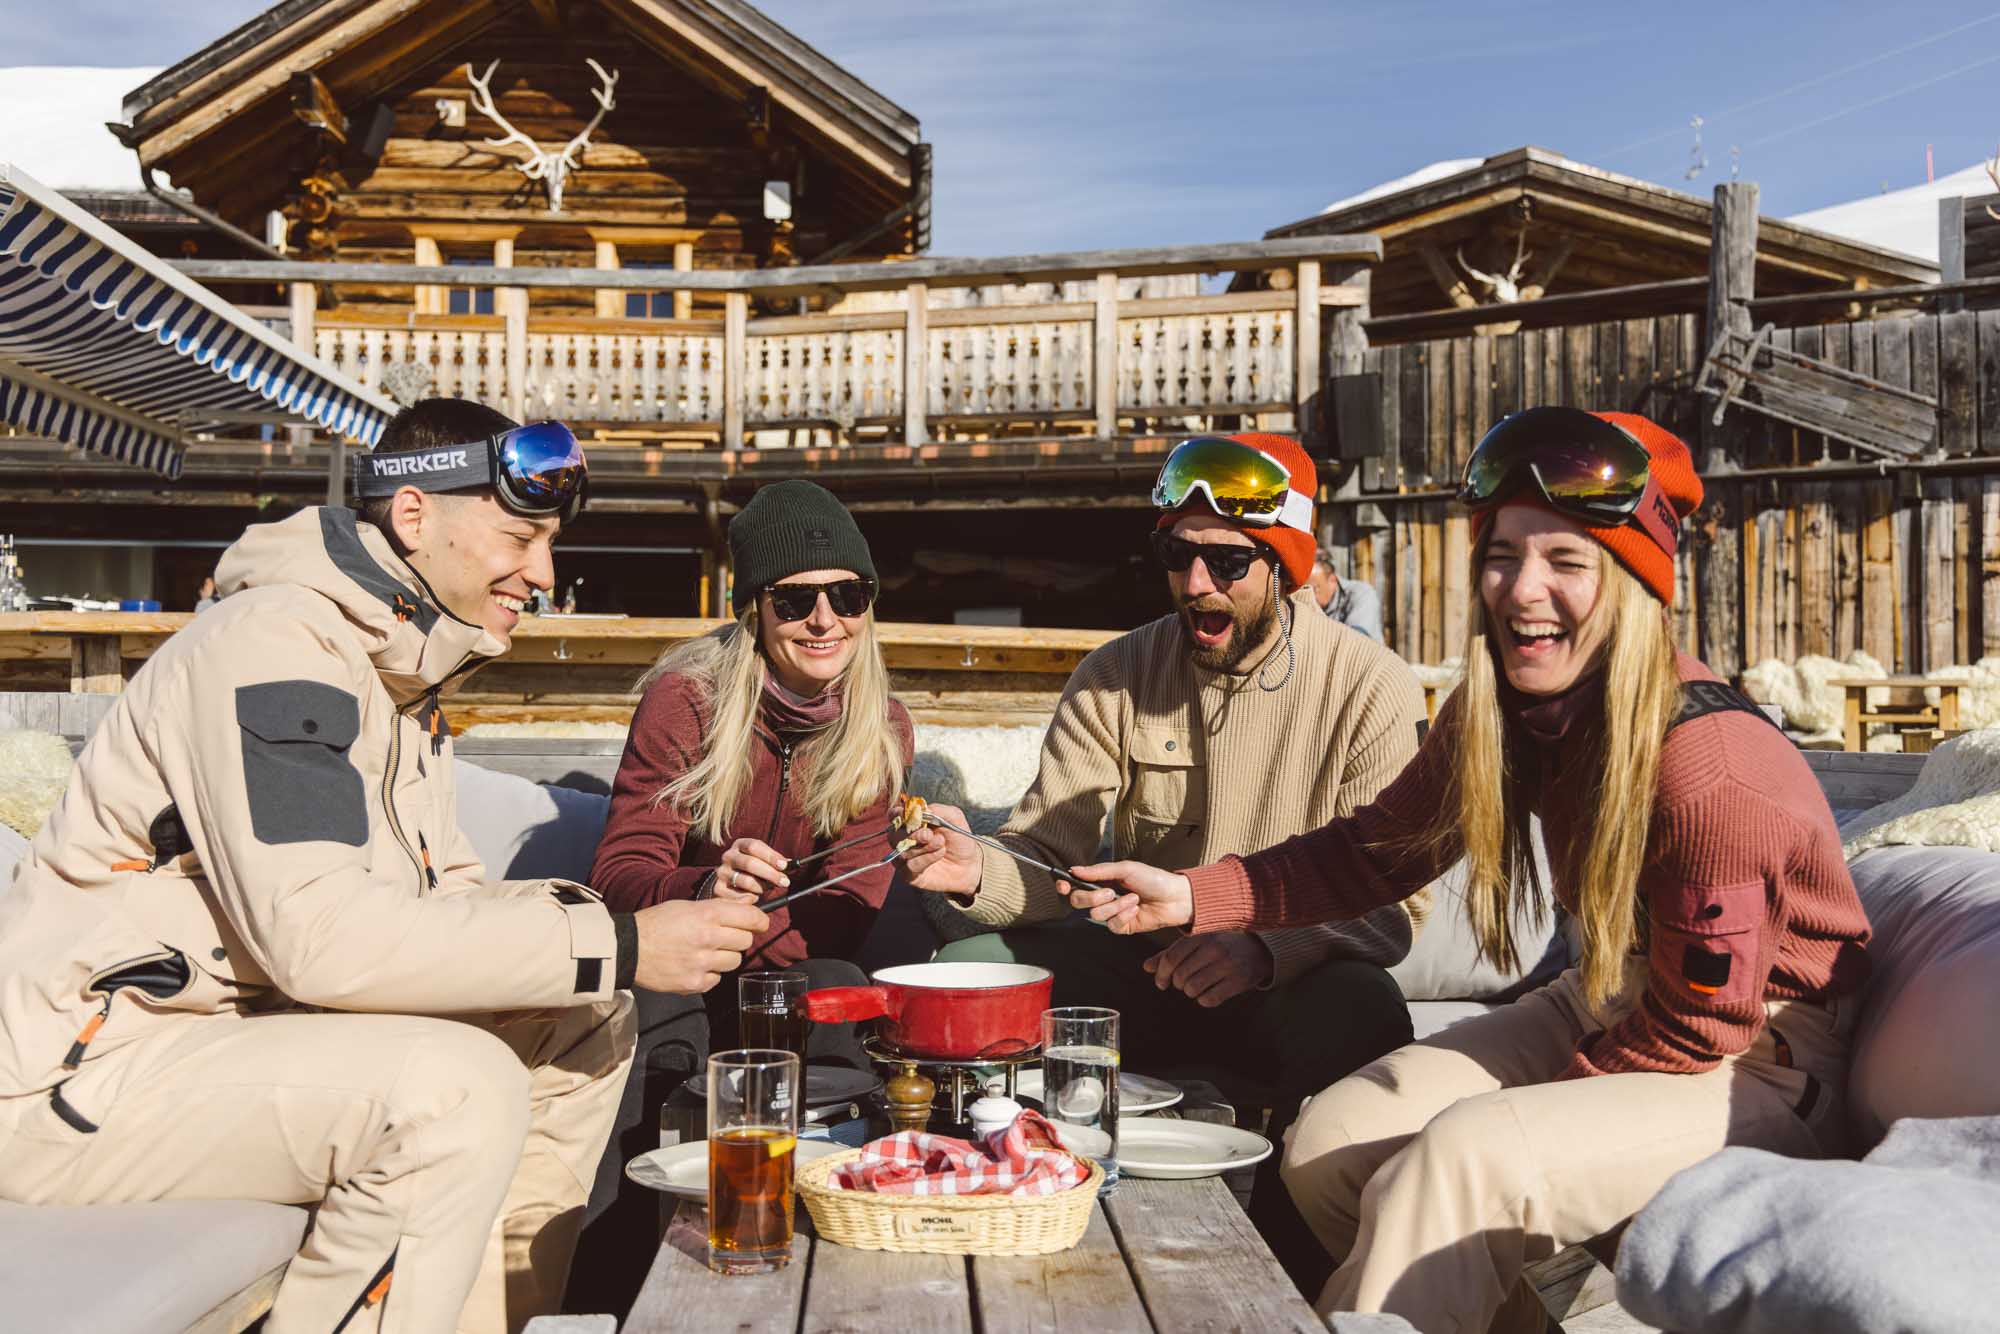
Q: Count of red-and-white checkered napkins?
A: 1